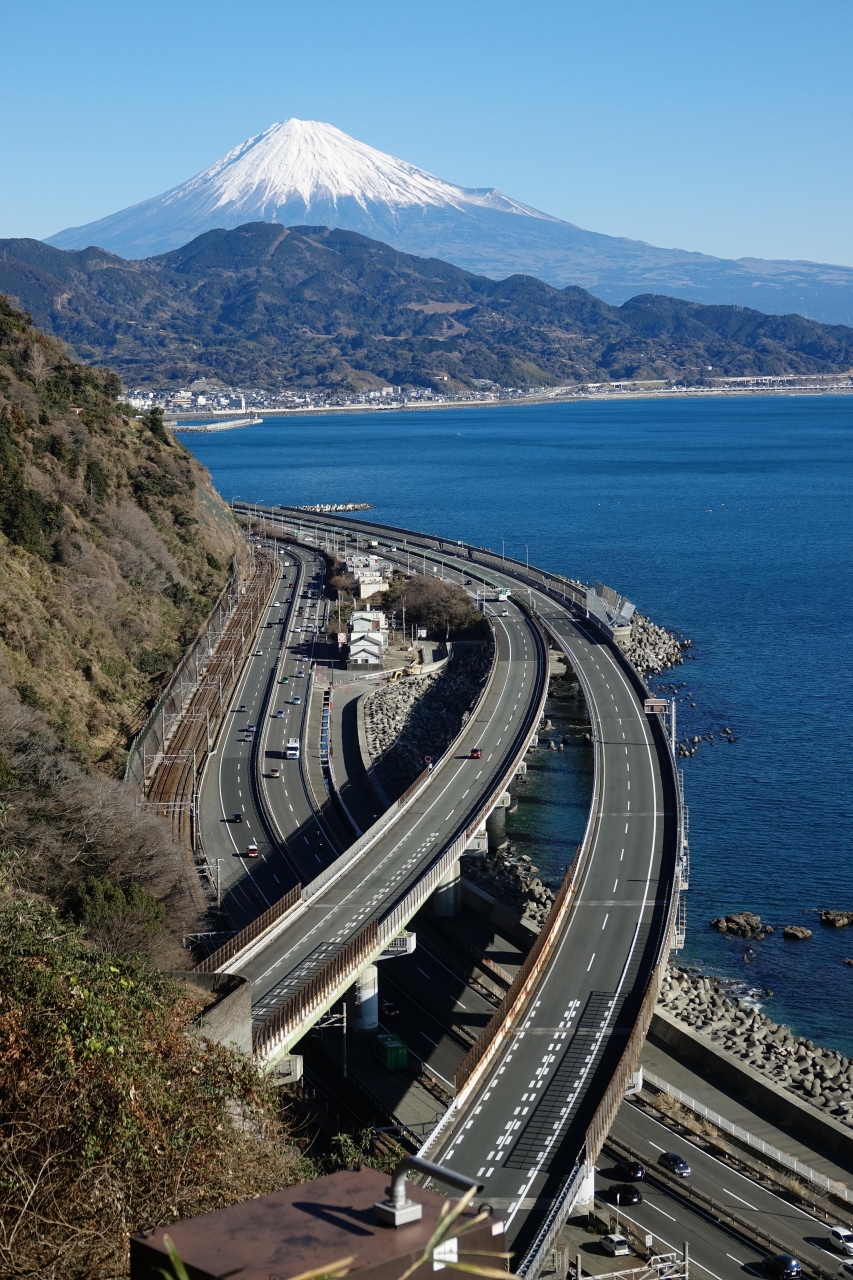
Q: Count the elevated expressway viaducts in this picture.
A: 2